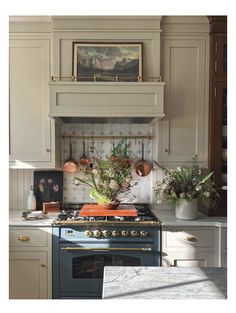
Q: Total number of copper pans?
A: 5